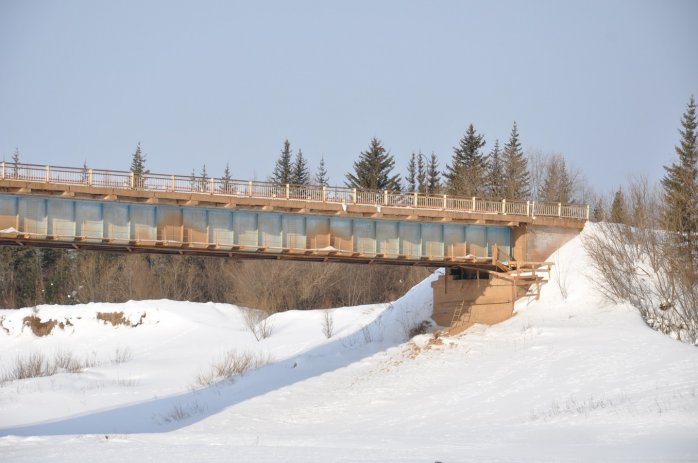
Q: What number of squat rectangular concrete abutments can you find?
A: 1